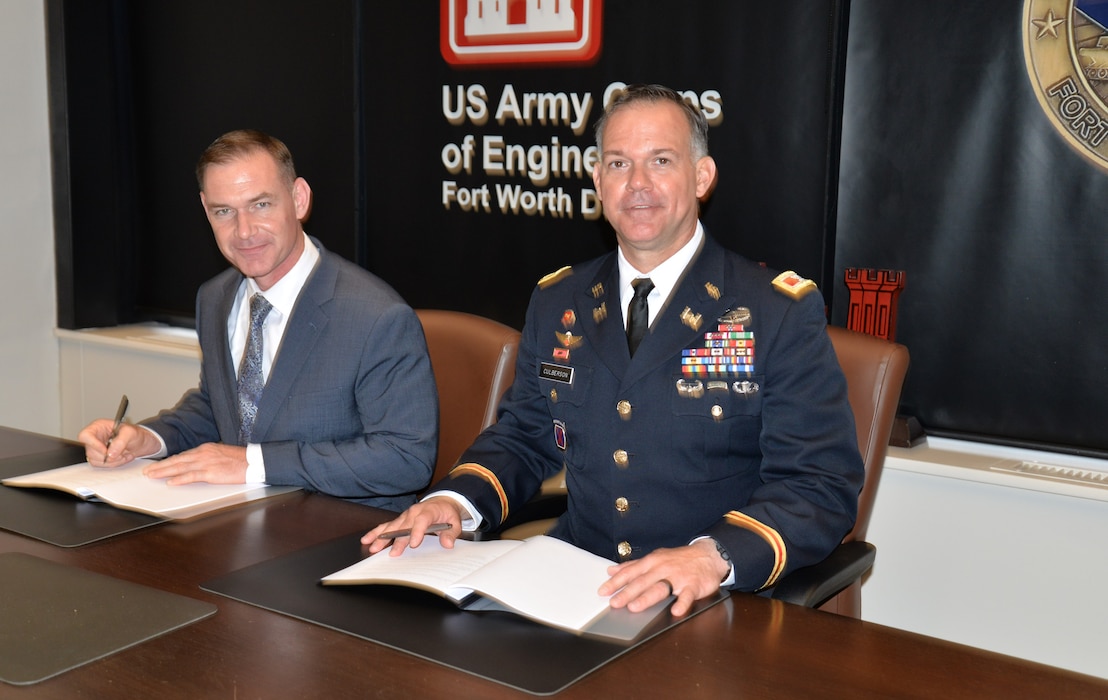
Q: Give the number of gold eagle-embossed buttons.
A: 6